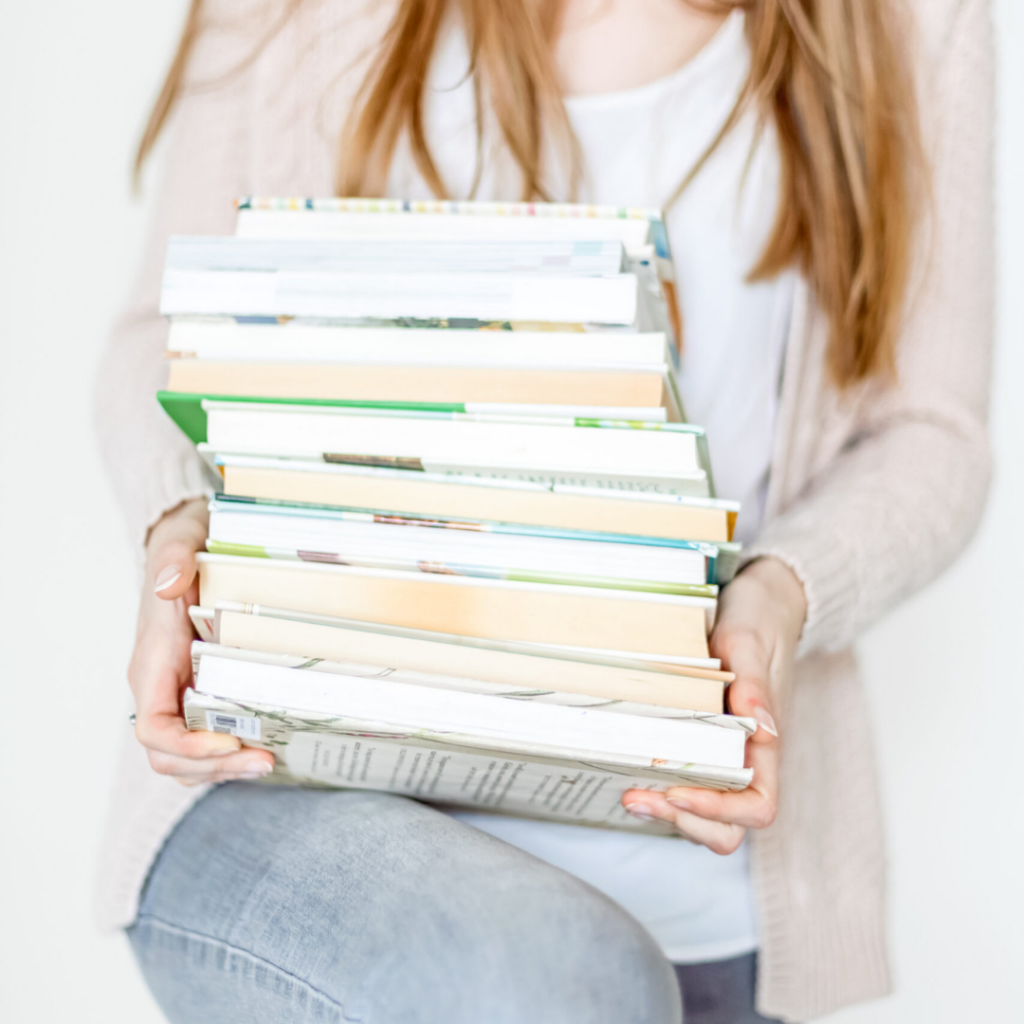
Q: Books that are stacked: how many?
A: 11